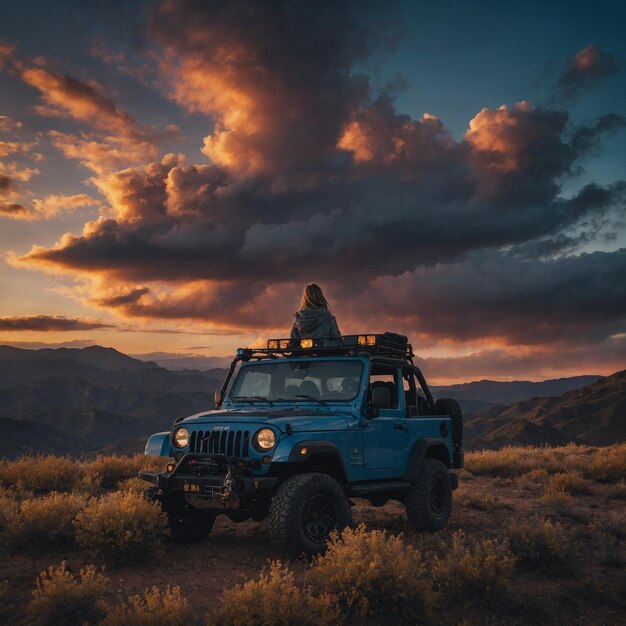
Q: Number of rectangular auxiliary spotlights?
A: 5